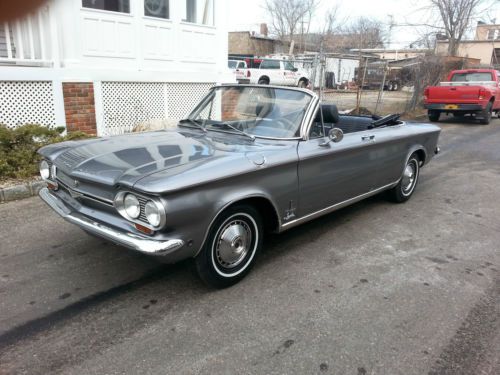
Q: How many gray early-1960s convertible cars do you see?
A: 1